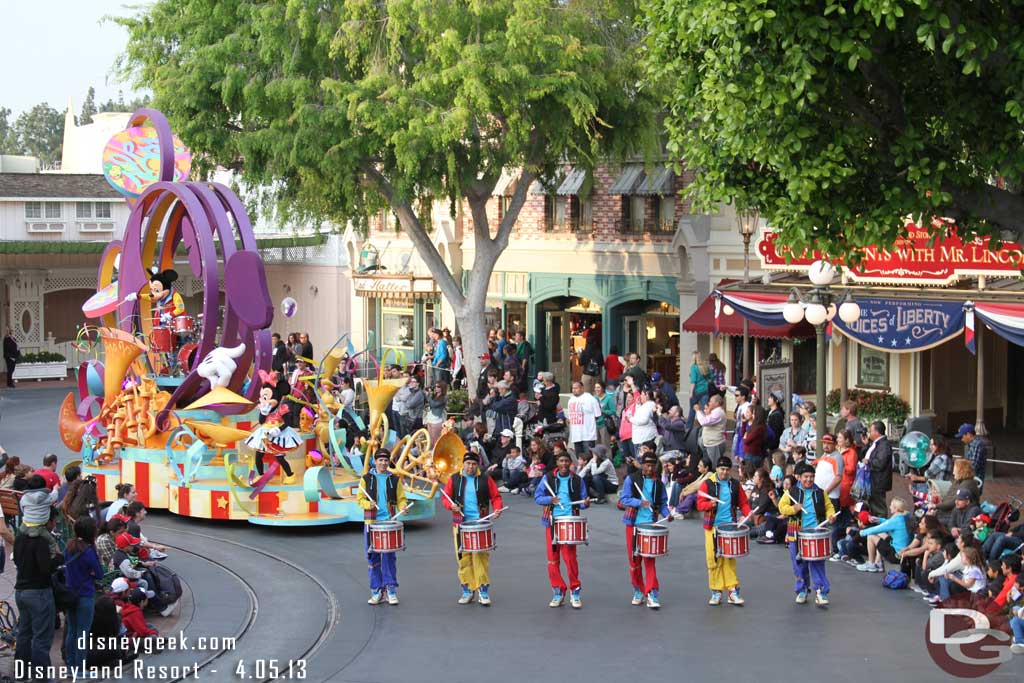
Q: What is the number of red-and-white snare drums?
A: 6